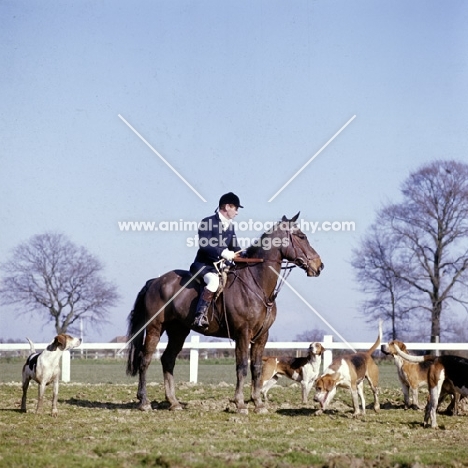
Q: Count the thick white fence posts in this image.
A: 3